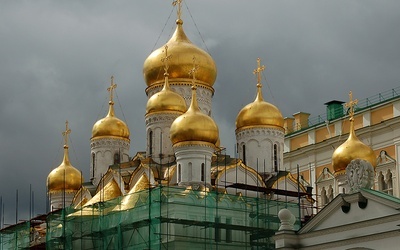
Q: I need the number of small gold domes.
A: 6